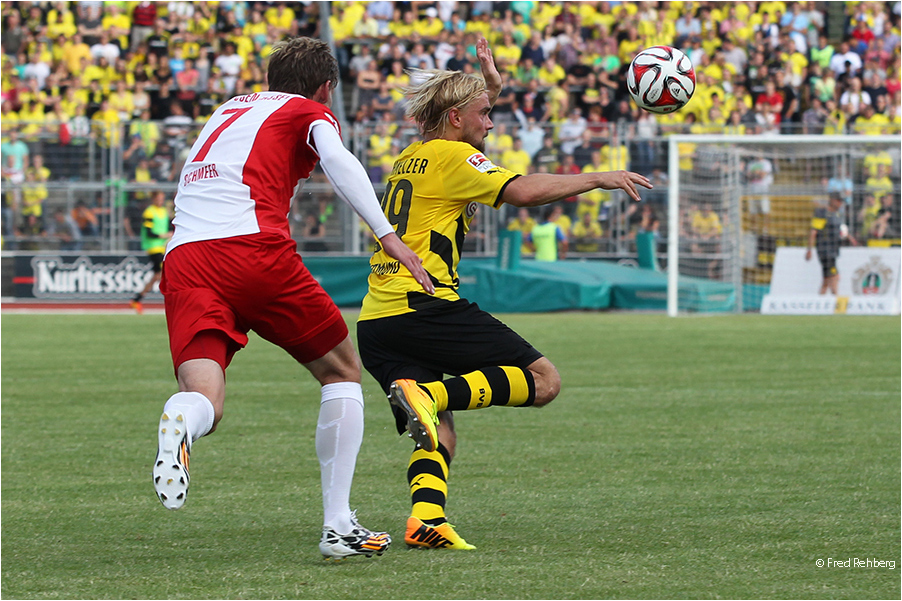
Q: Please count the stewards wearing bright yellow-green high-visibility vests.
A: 1